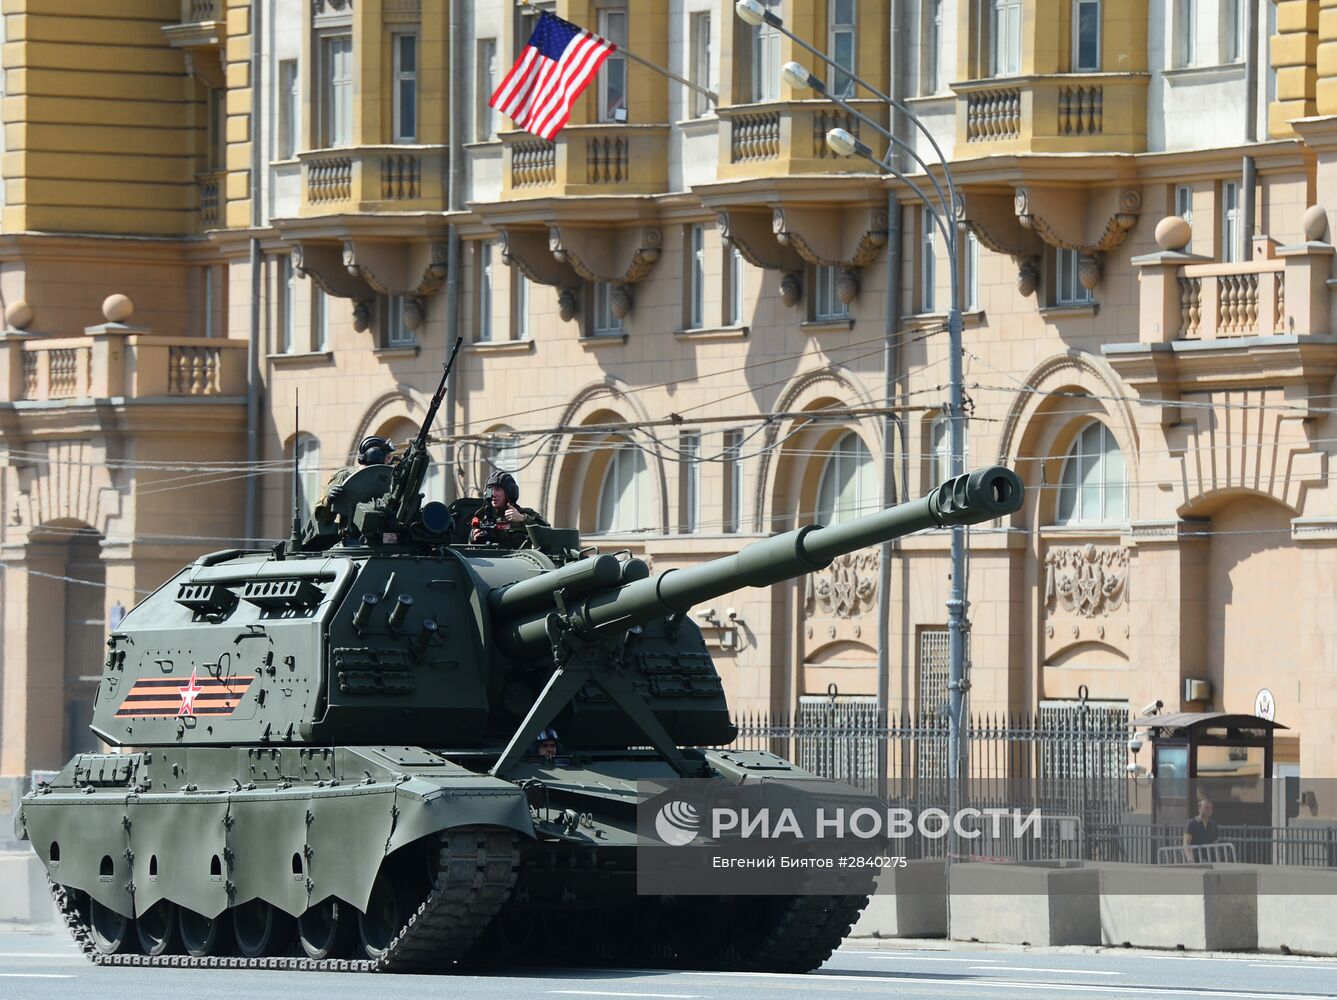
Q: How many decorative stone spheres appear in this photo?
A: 4